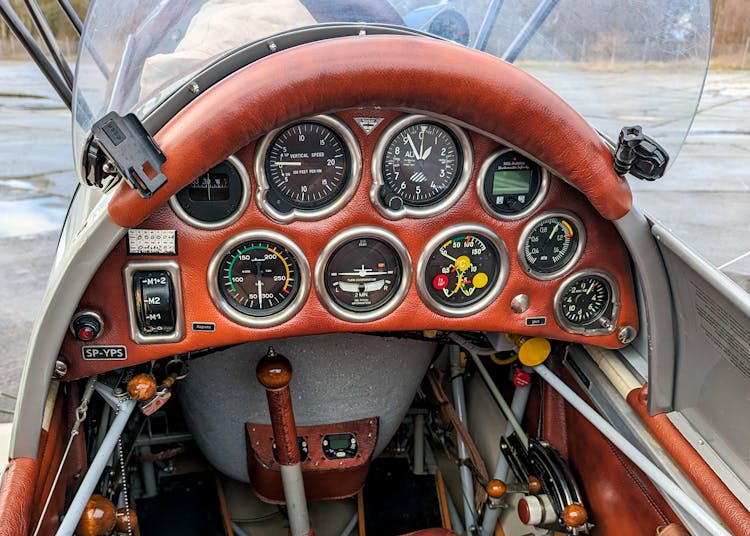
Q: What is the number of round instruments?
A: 9